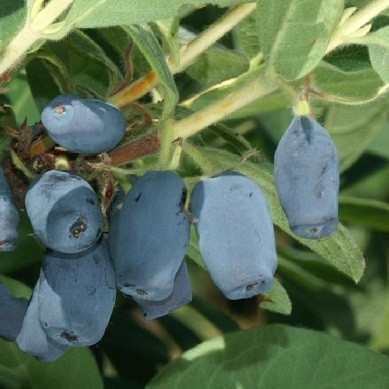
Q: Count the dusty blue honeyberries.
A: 10